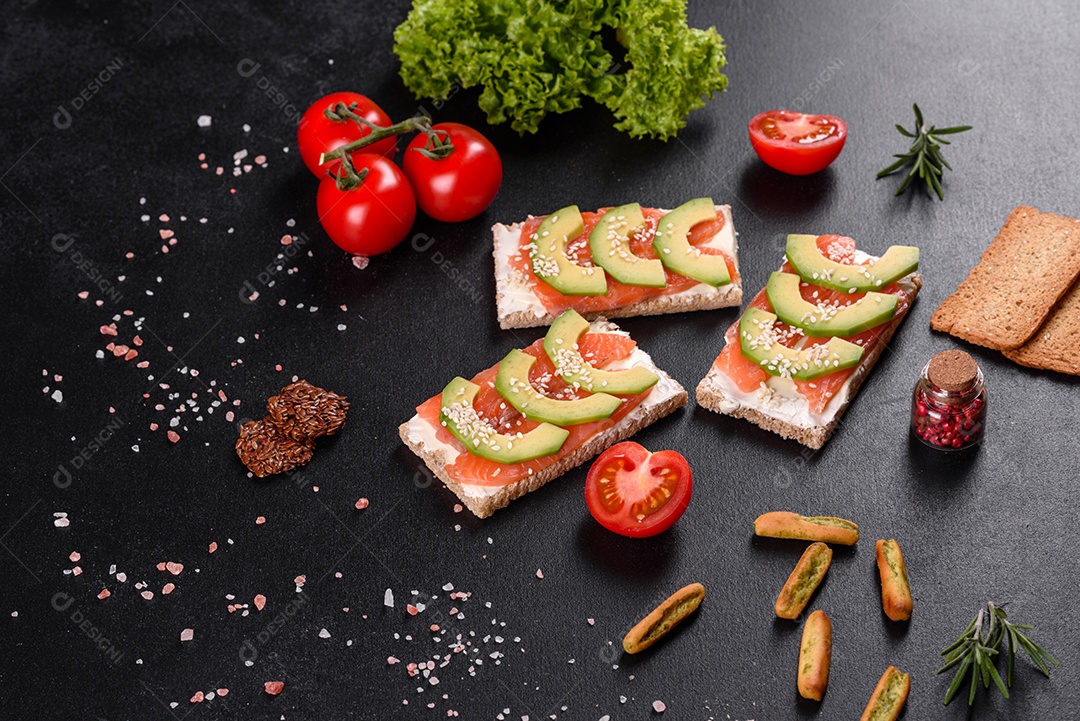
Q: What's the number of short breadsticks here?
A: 6